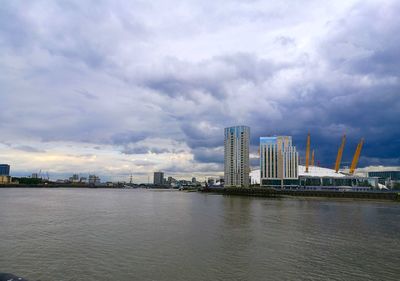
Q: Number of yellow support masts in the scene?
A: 4